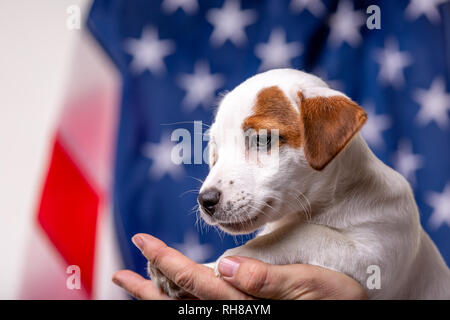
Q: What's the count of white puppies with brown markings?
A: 1